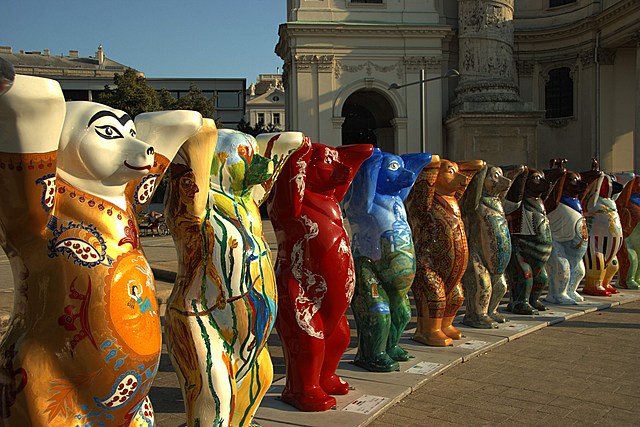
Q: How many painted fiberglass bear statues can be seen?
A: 10